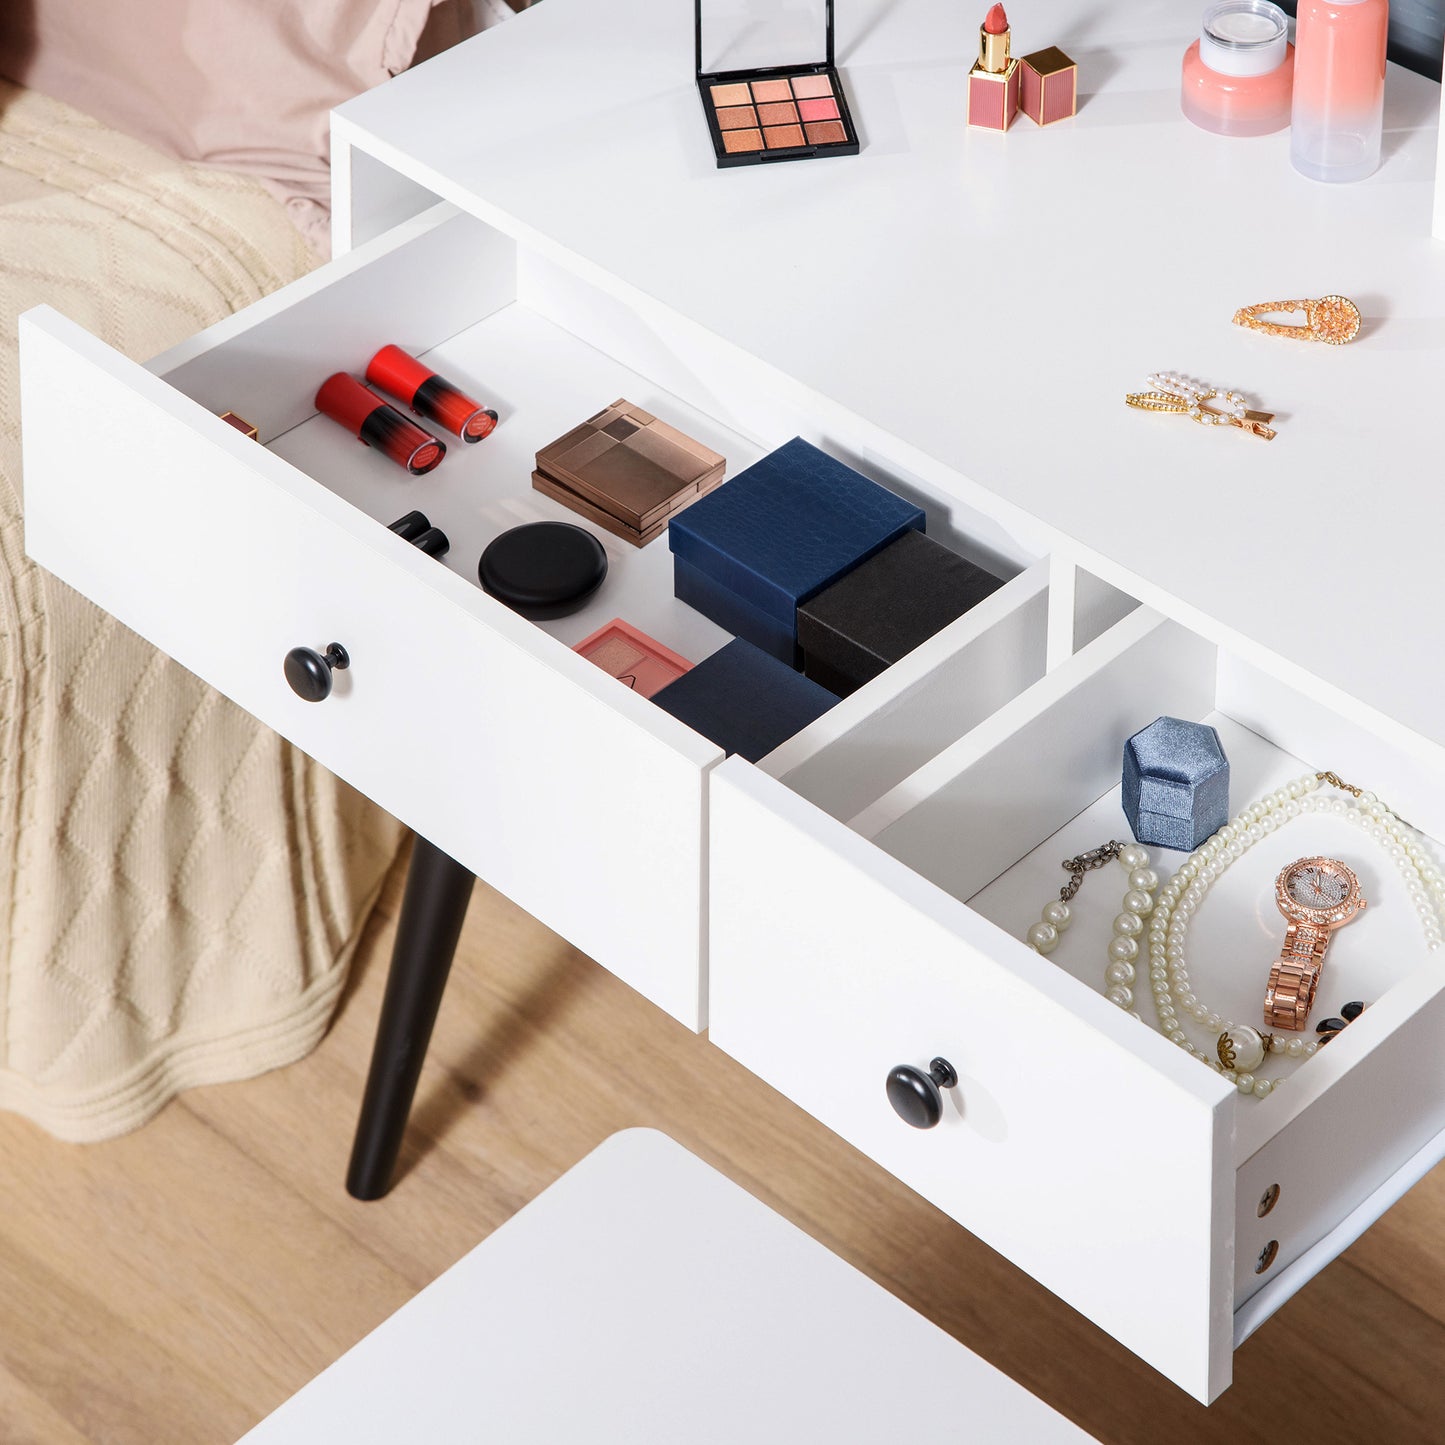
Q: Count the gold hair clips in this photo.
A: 2